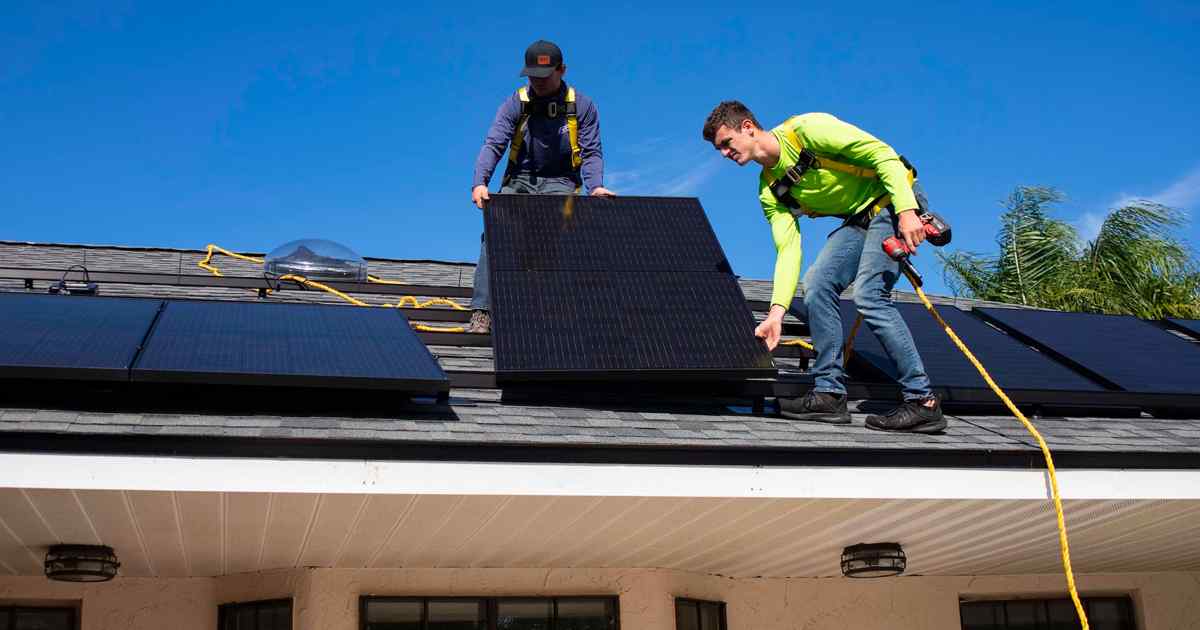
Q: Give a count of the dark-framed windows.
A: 5